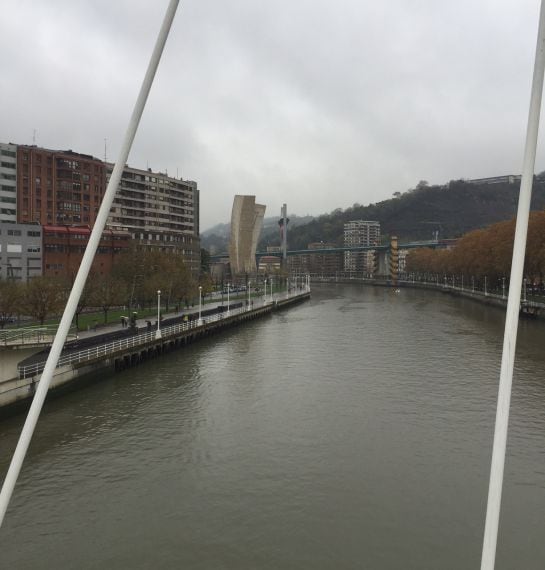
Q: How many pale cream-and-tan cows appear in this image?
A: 0